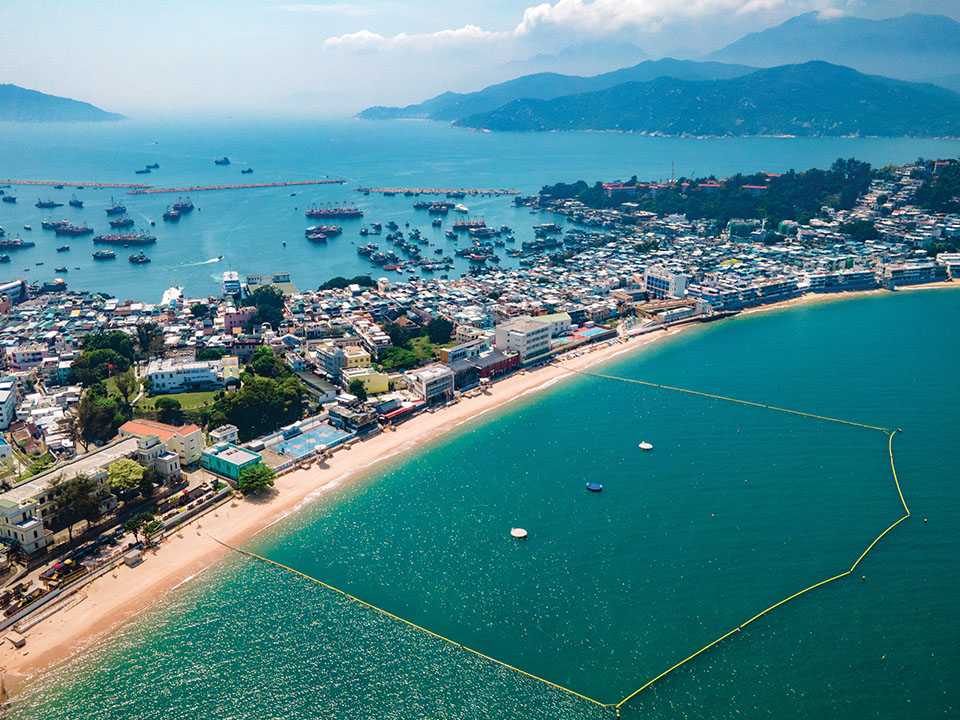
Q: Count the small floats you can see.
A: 3